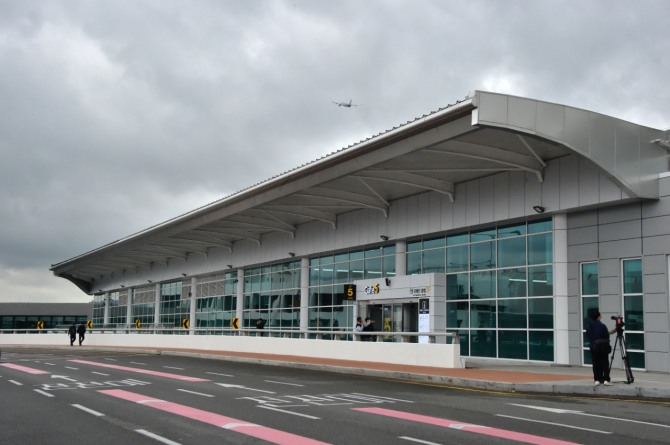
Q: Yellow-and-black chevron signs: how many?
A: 5